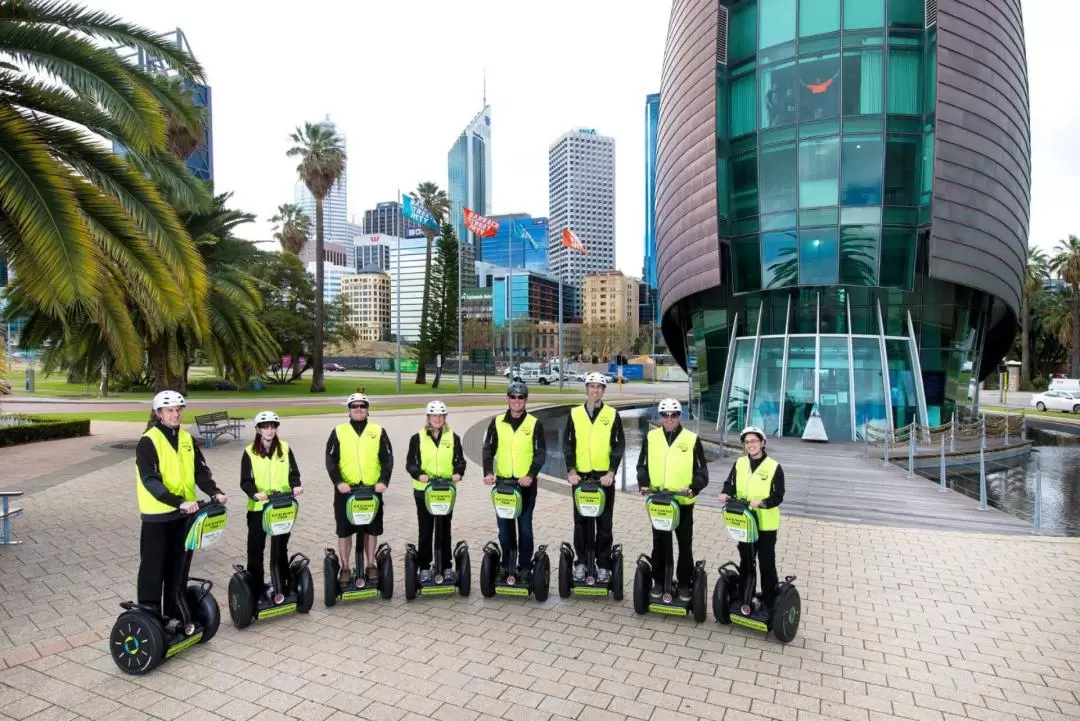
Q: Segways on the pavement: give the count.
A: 8